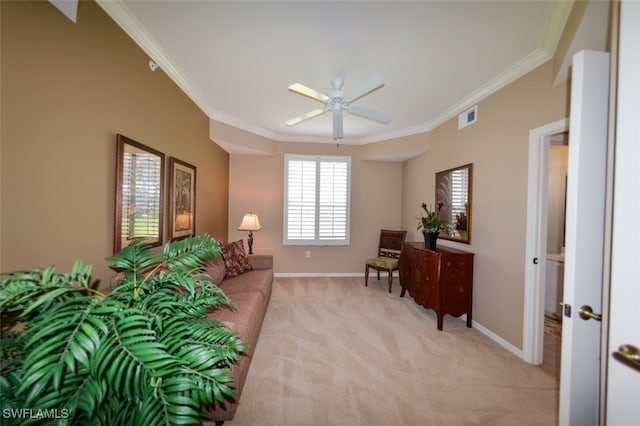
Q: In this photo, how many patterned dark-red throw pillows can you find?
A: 1